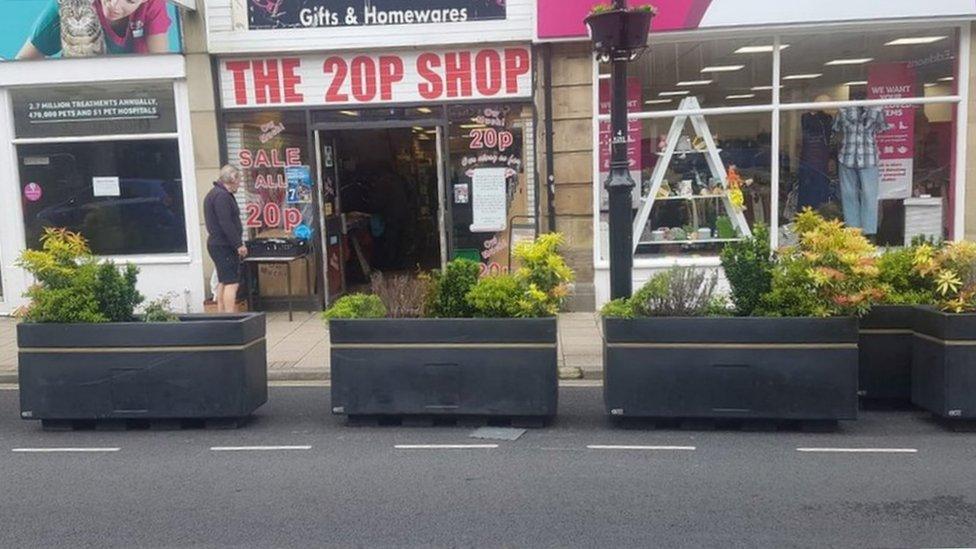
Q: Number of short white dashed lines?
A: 5